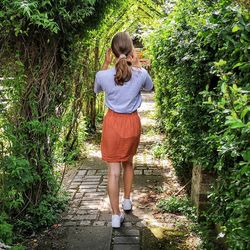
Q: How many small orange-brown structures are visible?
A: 1